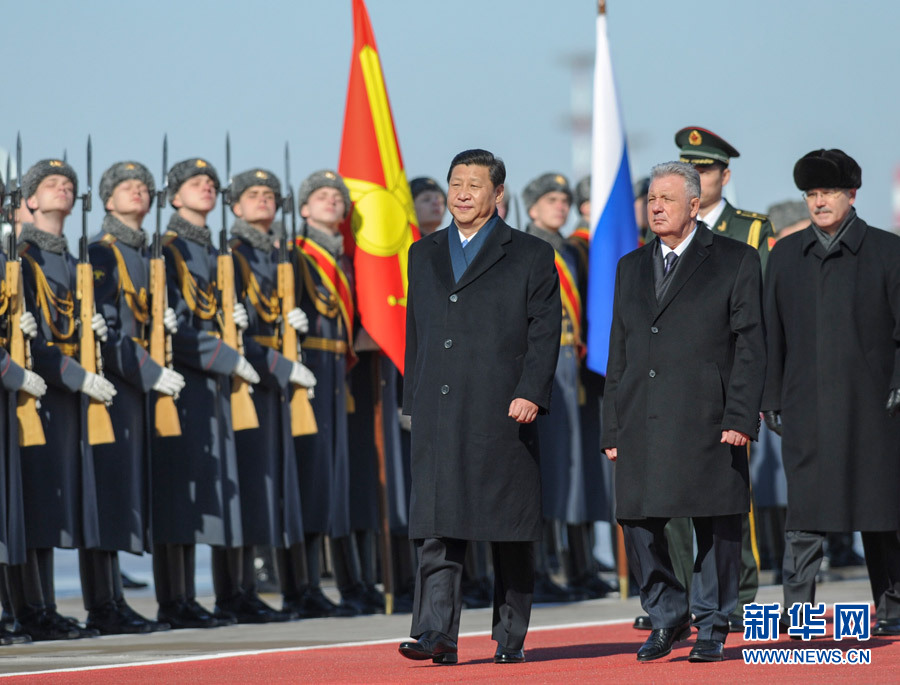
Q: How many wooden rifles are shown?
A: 5